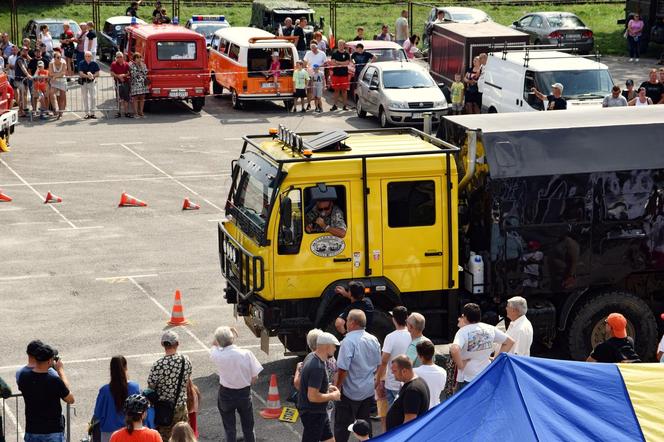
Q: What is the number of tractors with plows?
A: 0